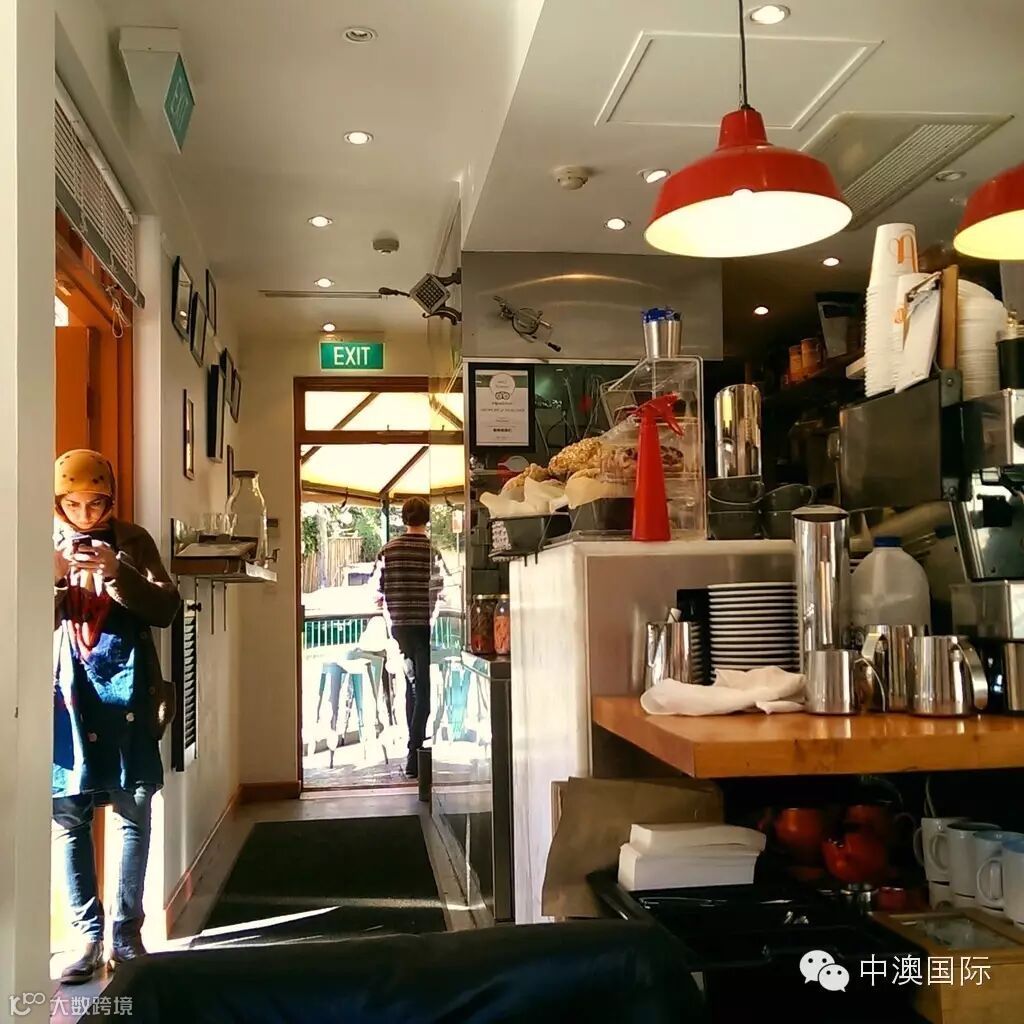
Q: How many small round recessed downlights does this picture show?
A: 11